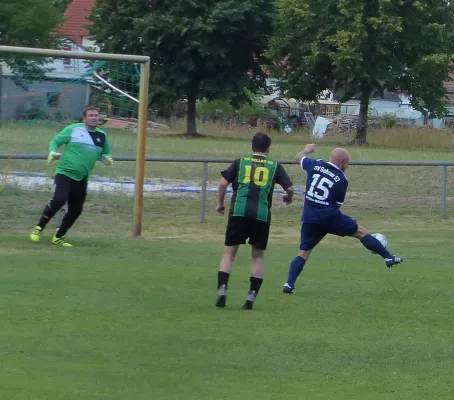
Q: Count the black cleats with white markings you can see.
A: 2